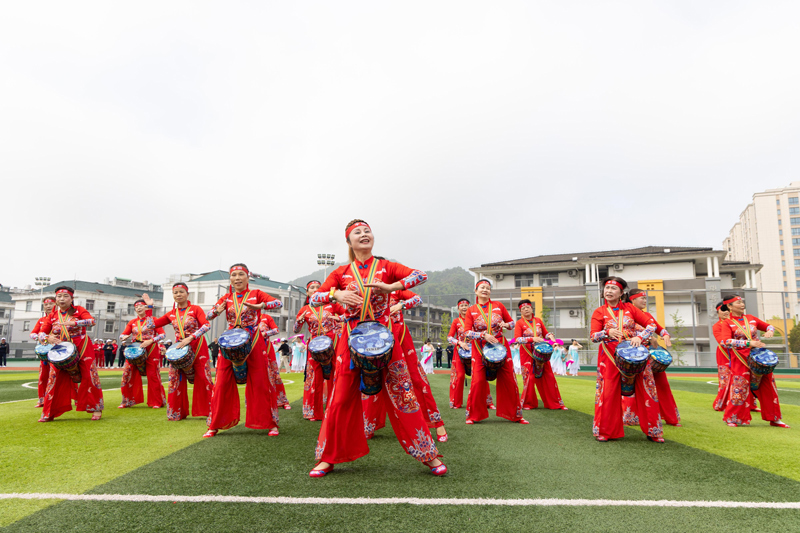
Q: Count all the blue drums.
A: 13